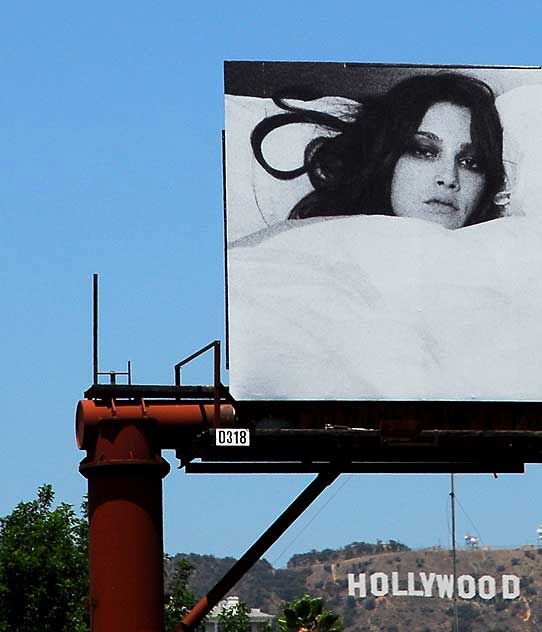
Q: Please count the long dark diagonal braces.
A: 1